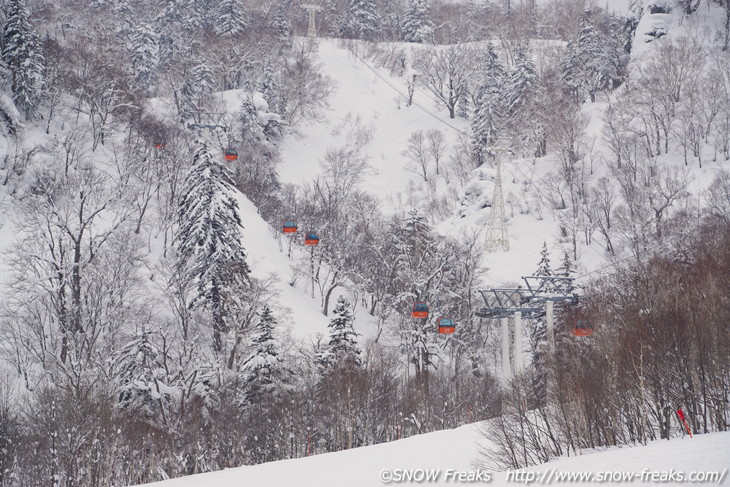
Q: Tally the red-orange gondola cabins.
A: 7